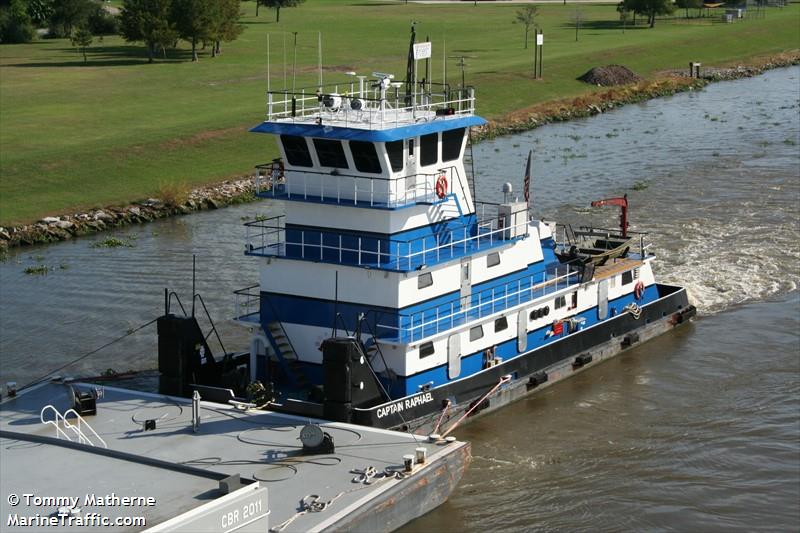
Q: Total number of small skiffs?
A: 1